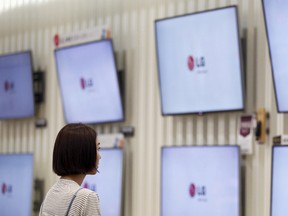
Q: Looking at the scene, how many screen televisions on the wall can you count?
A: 8